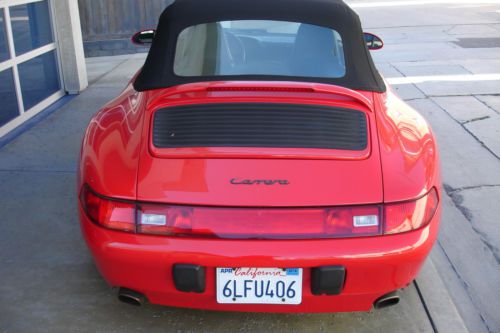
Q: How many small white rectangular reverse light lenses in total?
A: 2